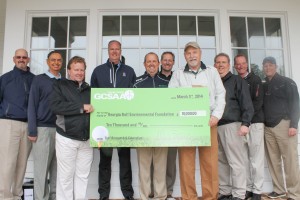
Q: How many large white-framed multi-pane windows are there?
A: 3